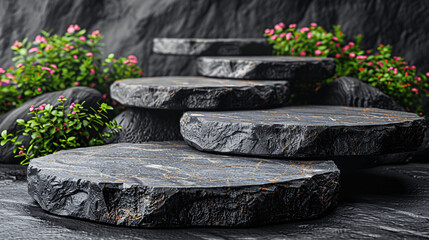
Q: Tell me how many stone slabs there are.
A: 5